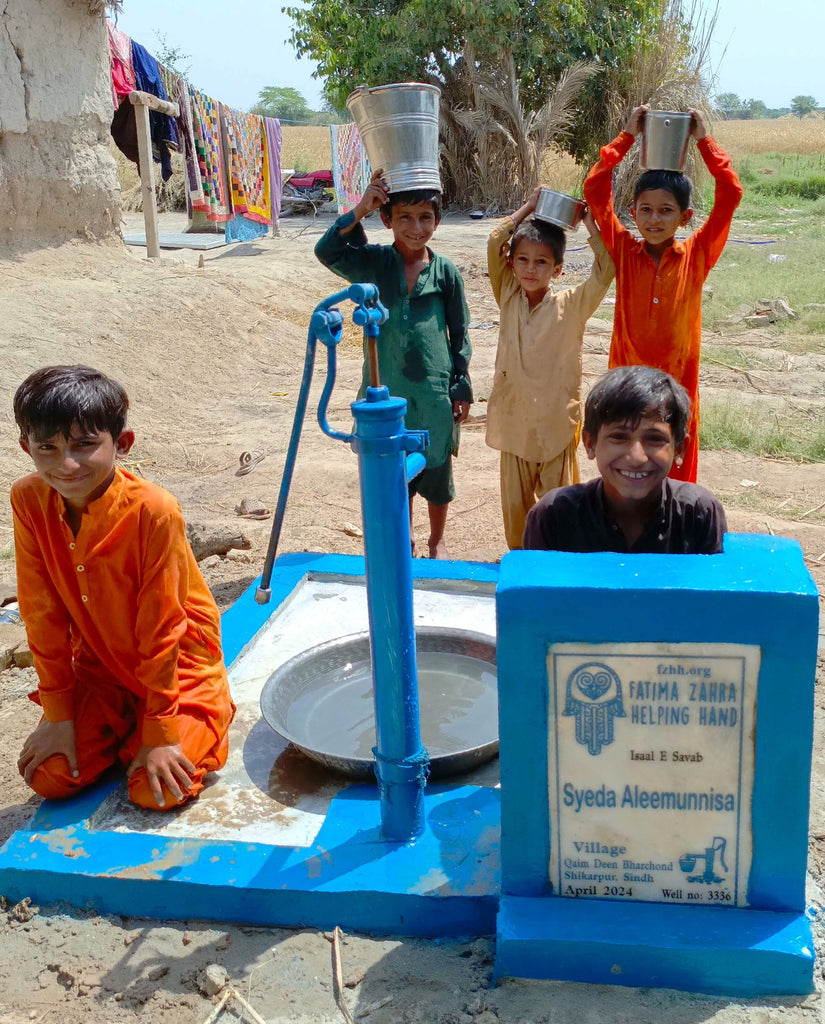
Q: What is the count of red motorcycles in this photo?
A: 1